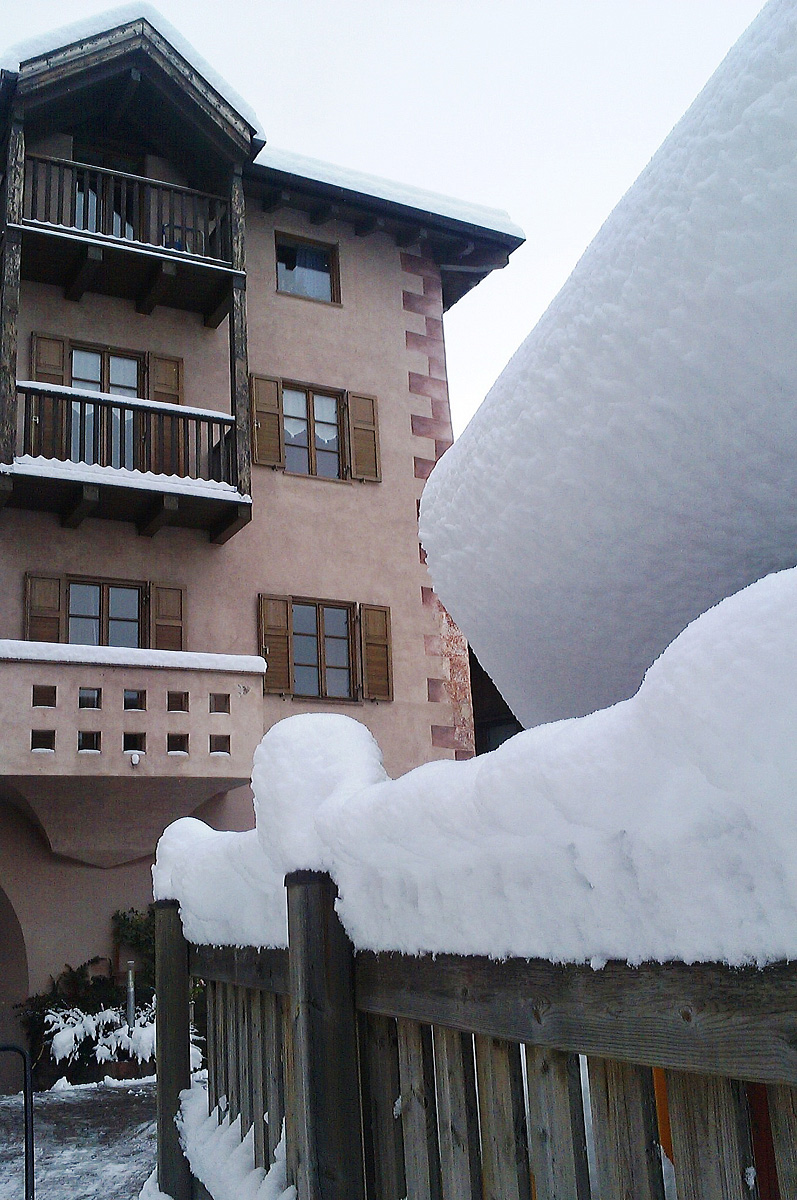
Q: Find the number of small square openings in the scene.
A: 10